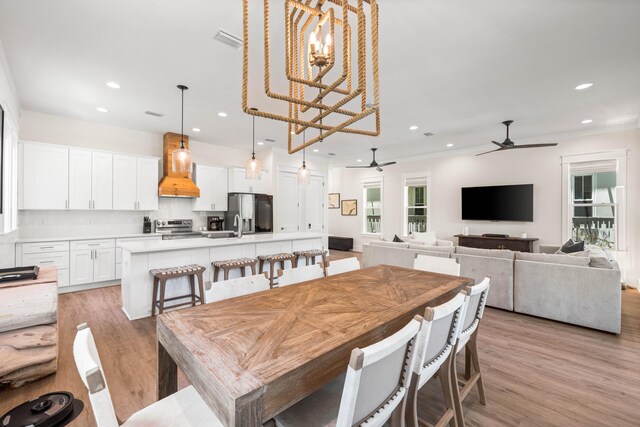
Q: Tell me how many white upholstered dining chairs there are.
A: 8